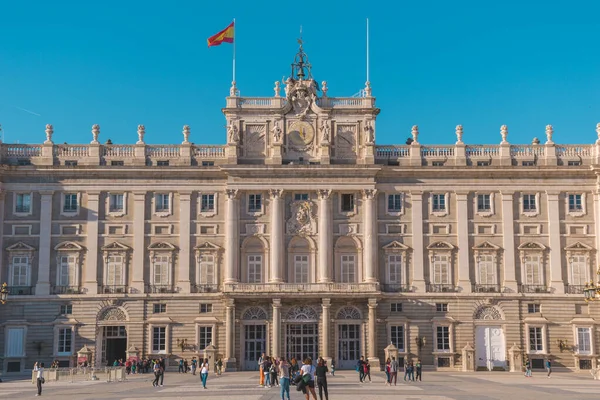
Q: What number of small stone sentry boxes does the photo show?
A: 6